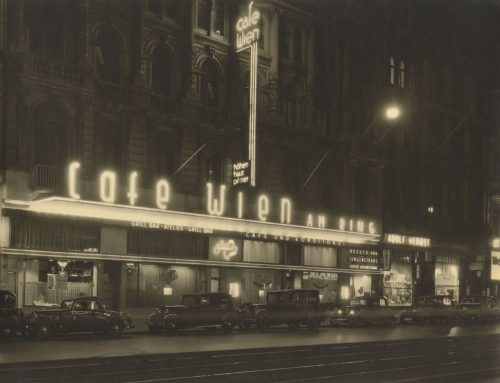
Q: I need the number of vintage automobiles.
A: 7